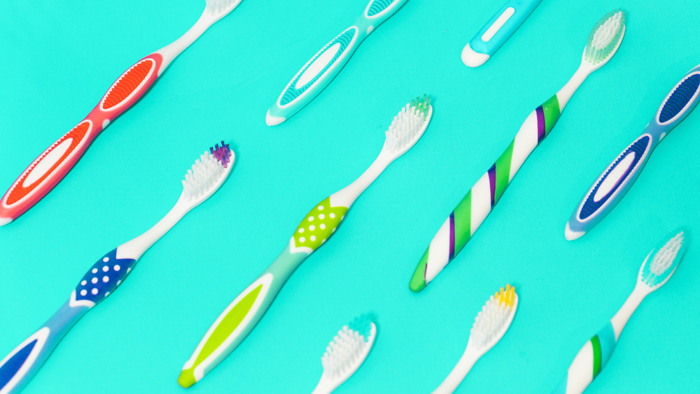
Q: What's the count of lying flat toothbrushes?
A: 10